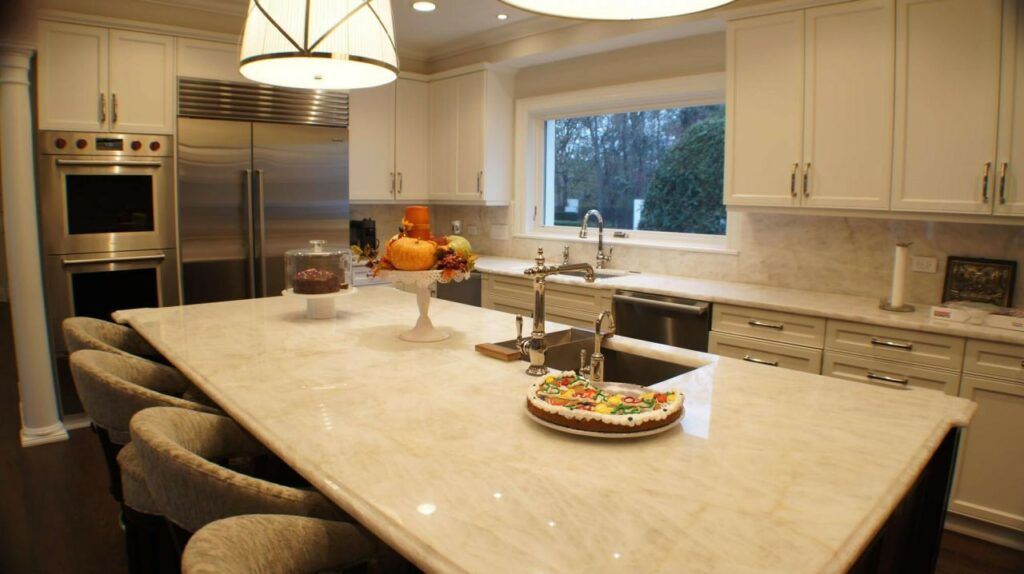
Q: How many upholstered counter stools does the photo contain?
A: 4